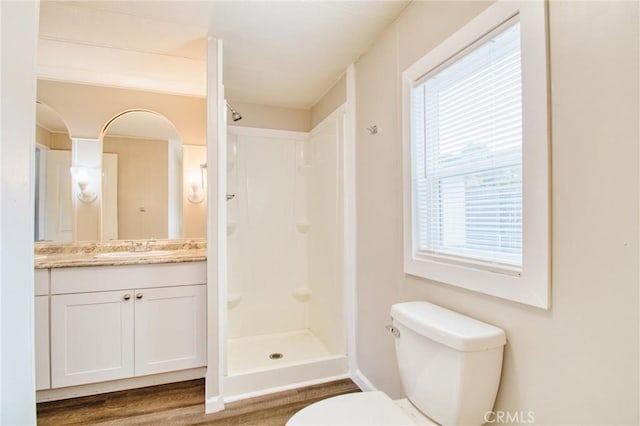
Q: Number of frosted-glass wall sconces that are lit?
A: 2